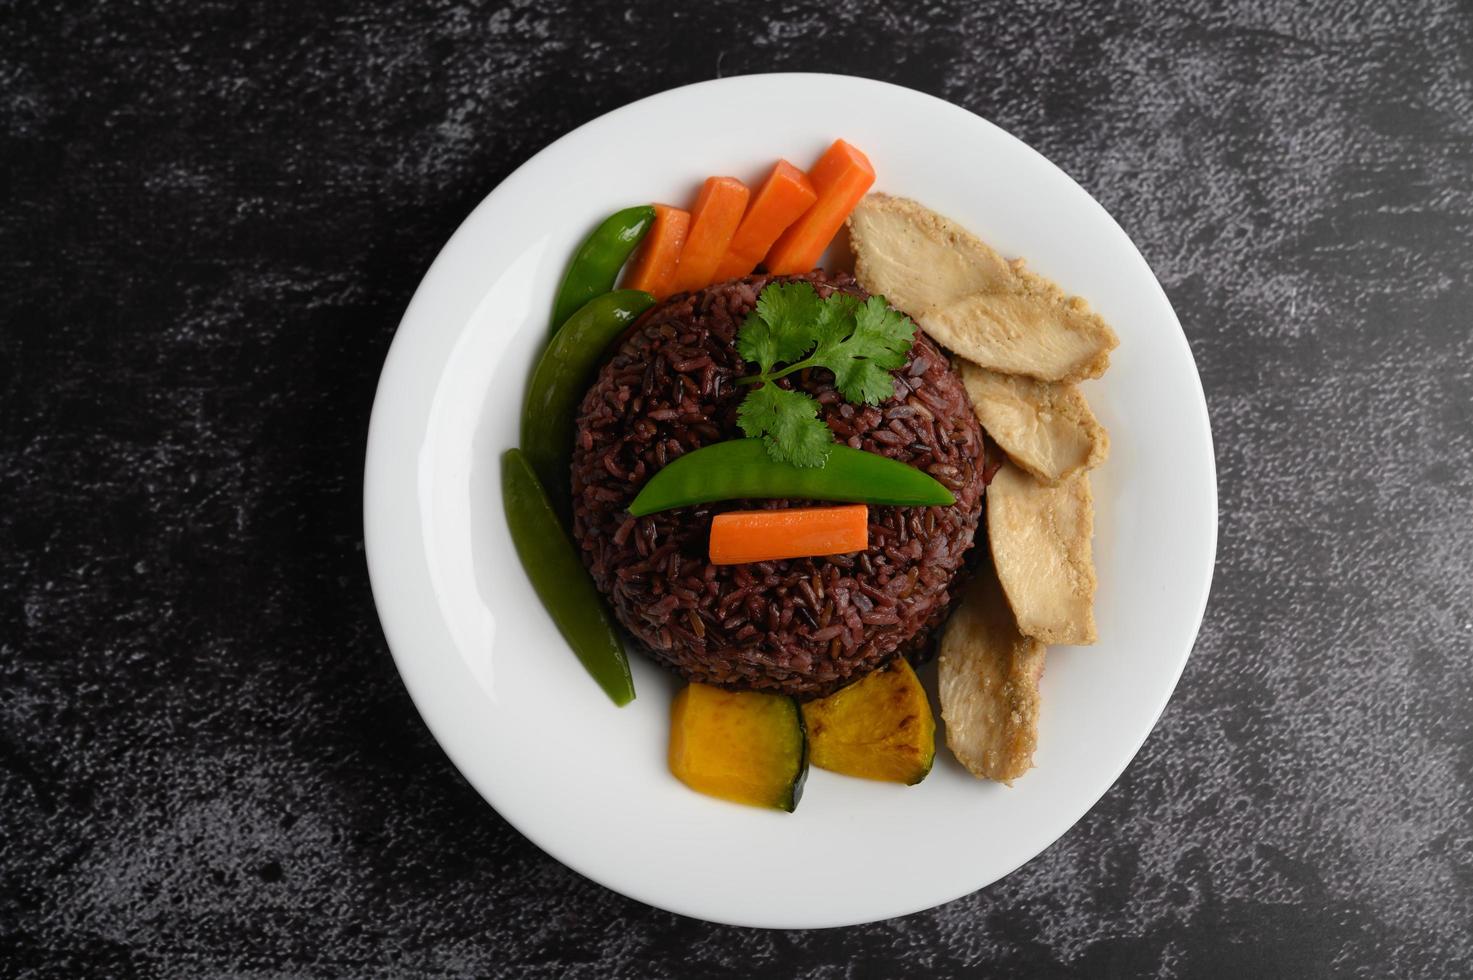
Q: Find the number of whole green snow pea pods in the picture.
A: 4